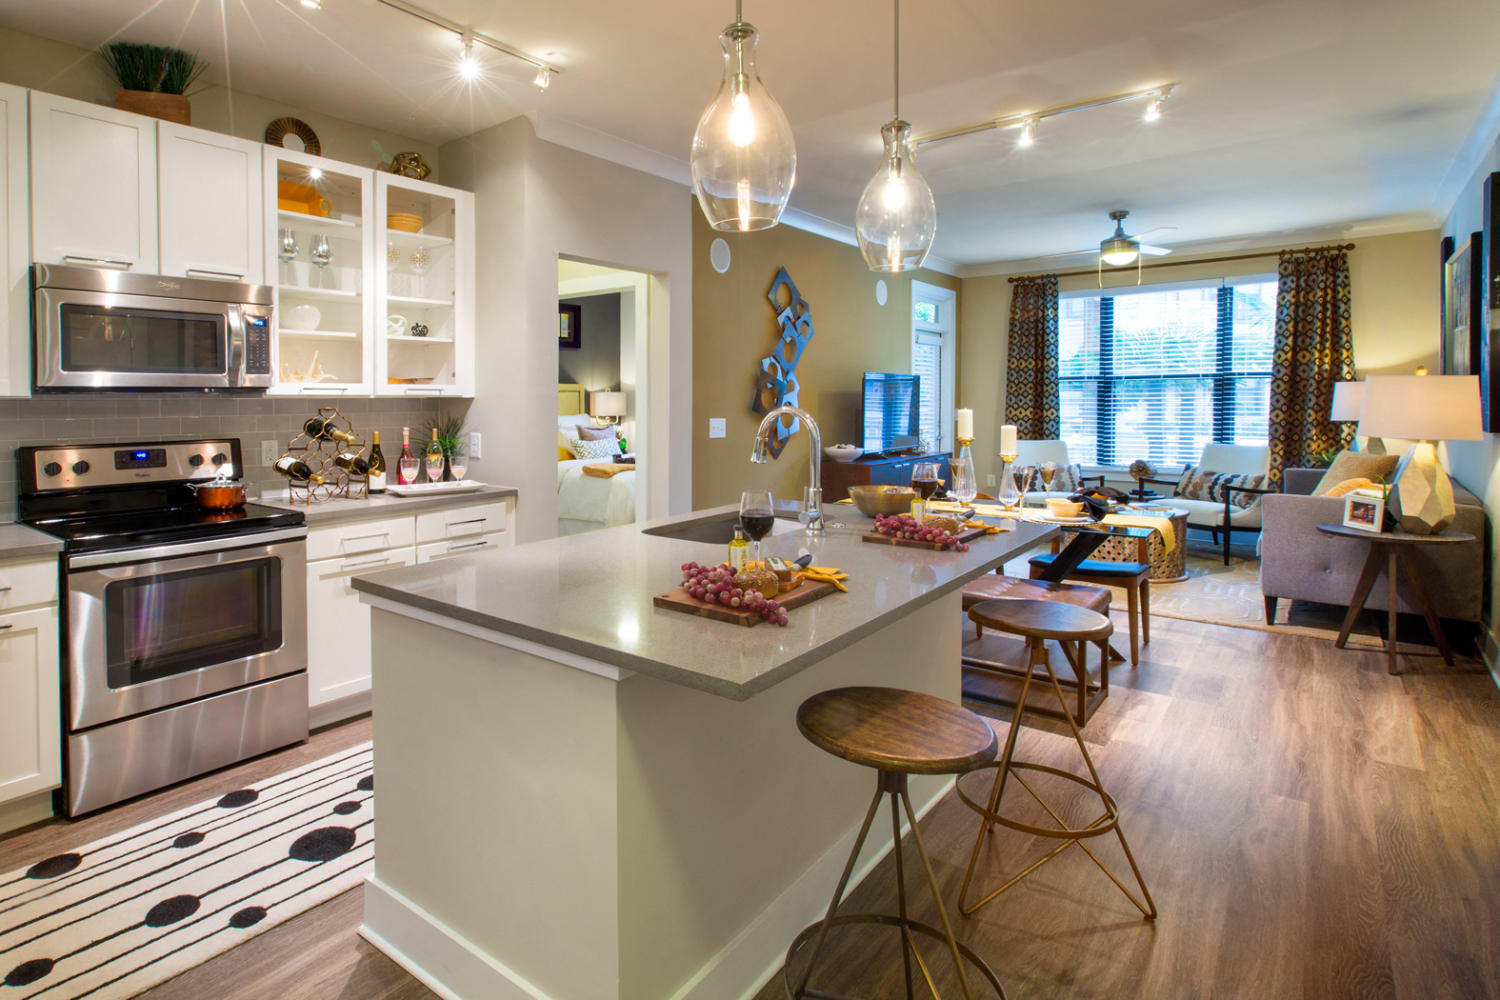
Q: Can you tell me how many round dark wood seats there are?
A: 2